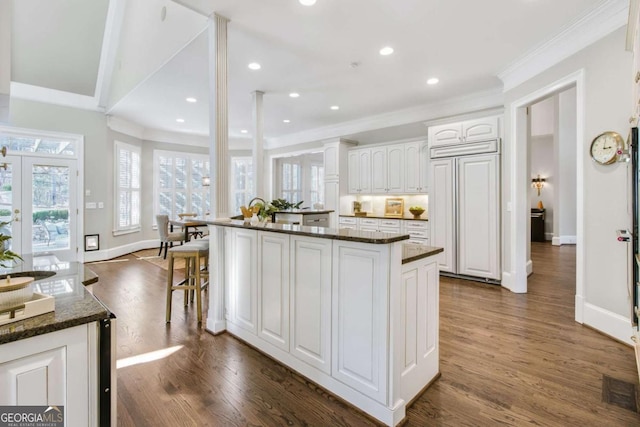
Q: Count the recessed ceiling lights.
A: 10